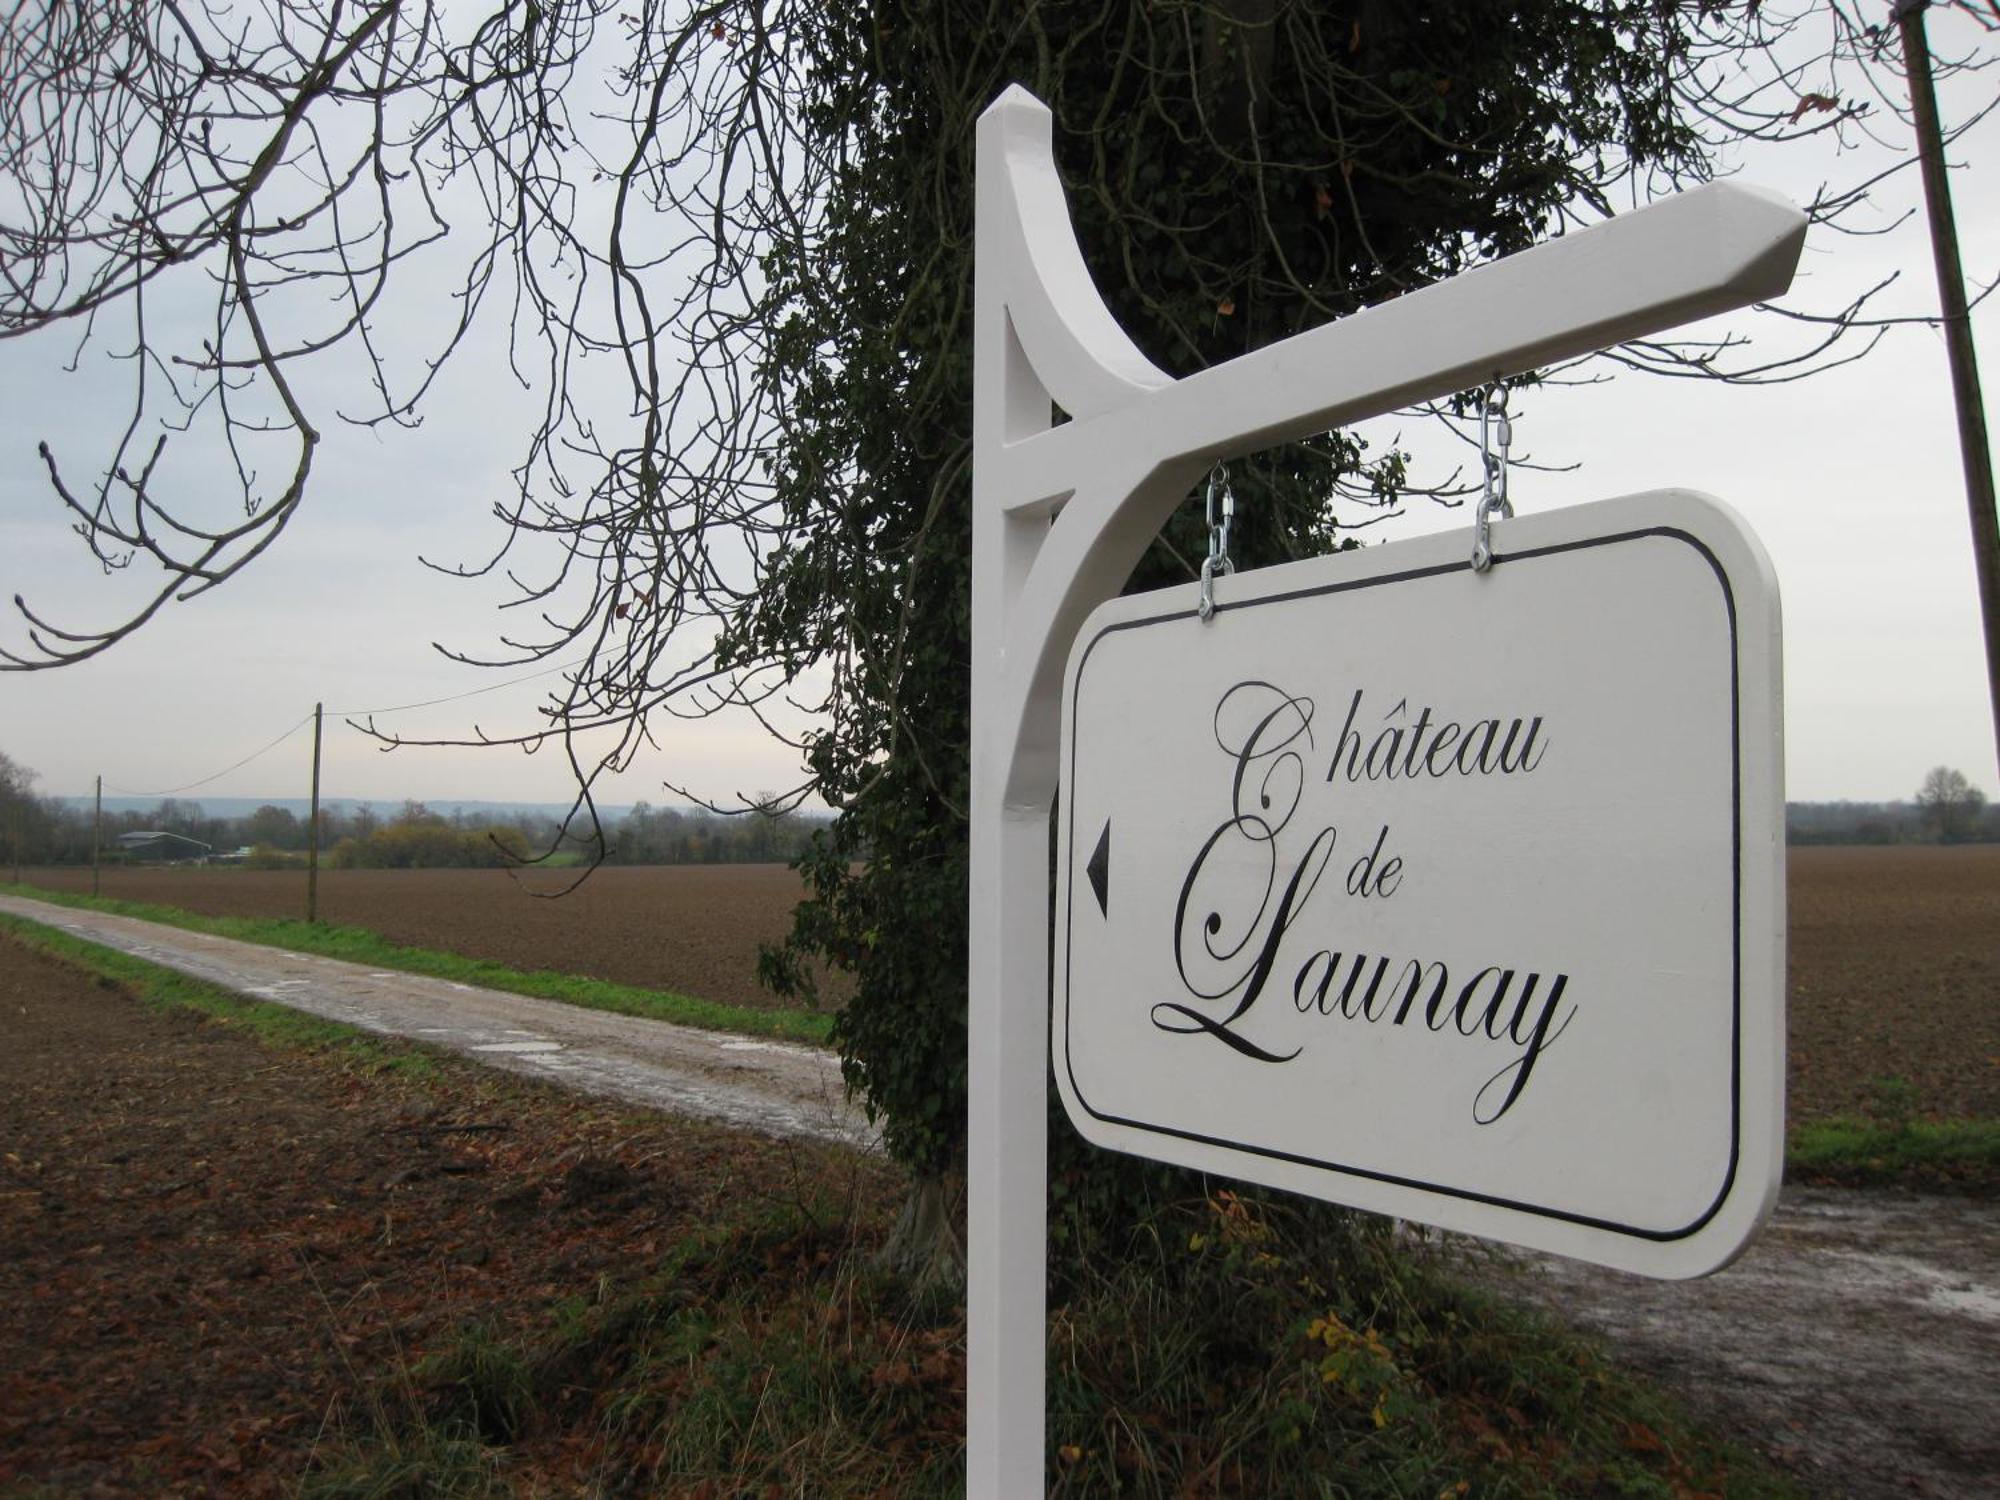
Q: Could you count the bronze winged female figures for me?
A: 0